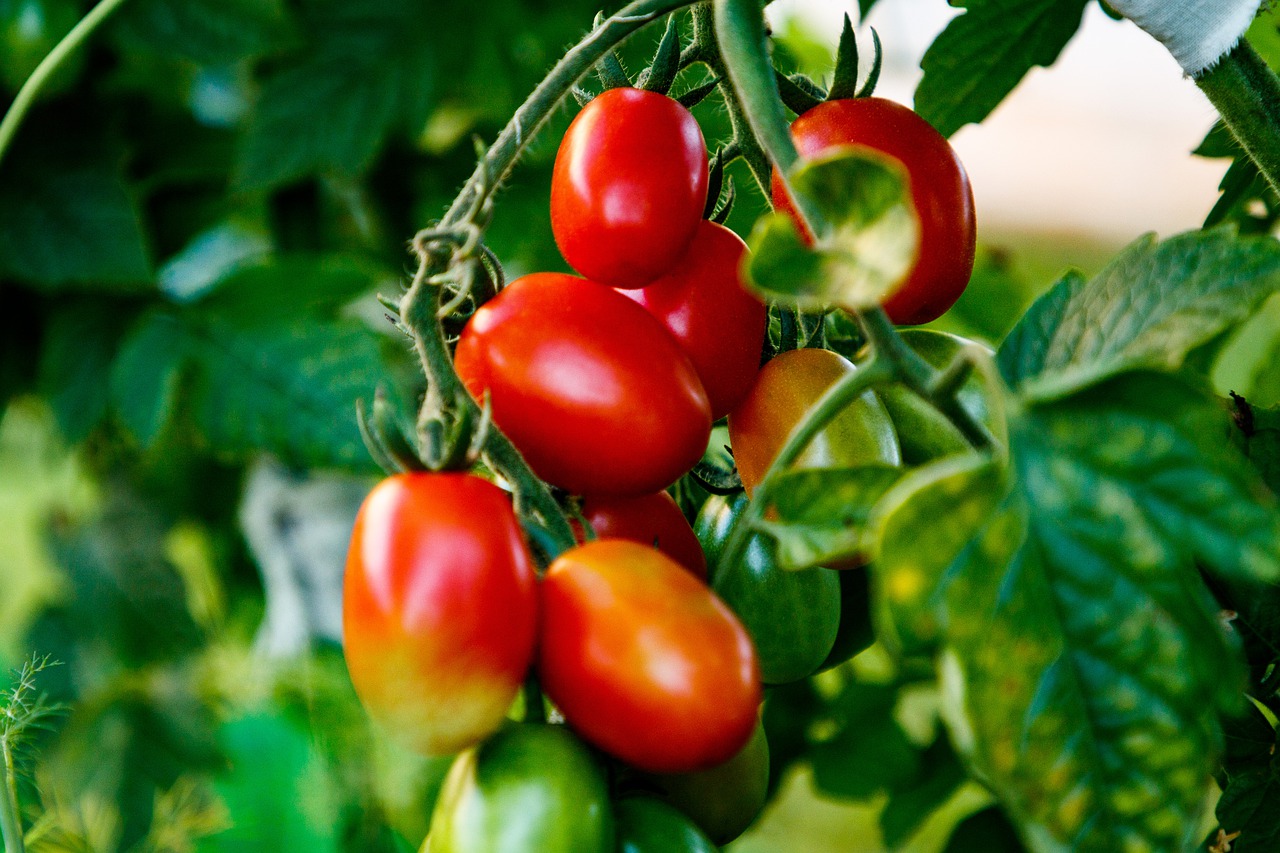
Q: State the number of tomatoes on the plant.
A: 13